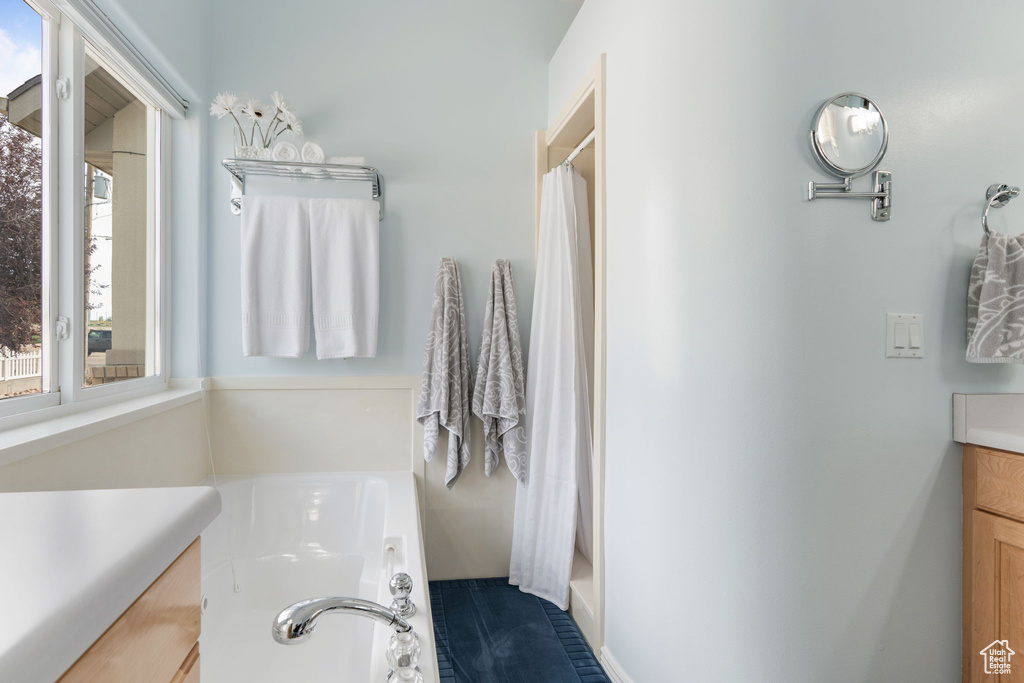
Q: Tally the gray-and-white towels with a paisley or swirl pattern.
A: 3